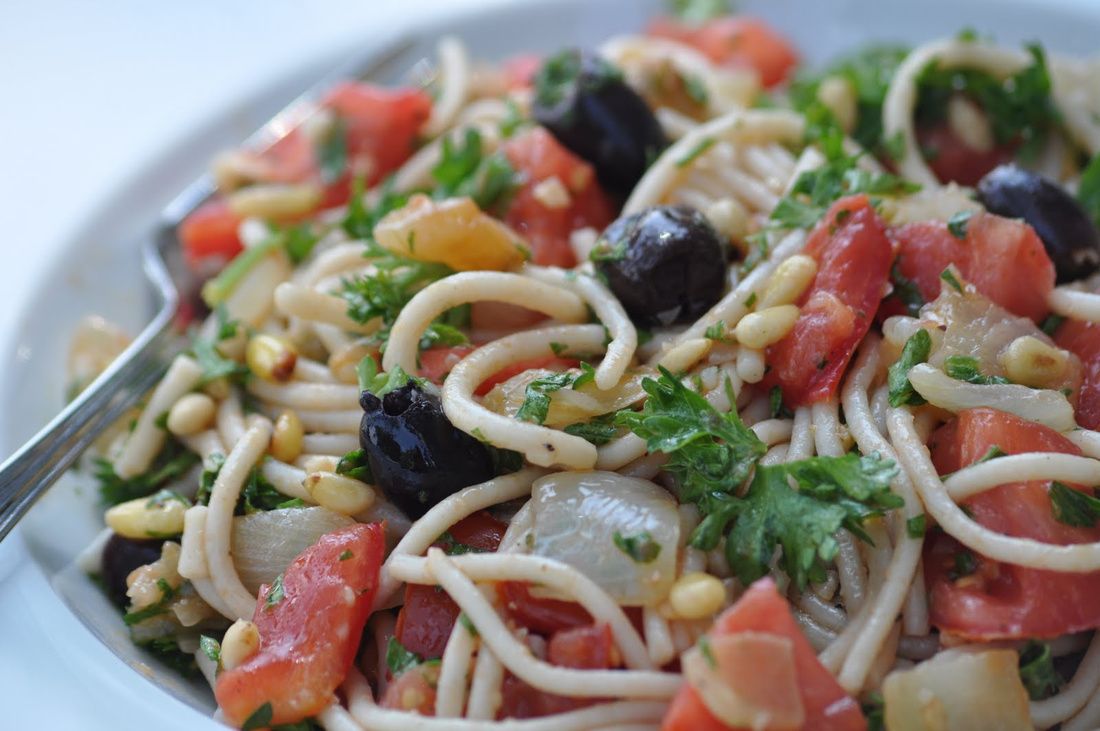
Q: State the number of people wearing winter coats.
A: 0